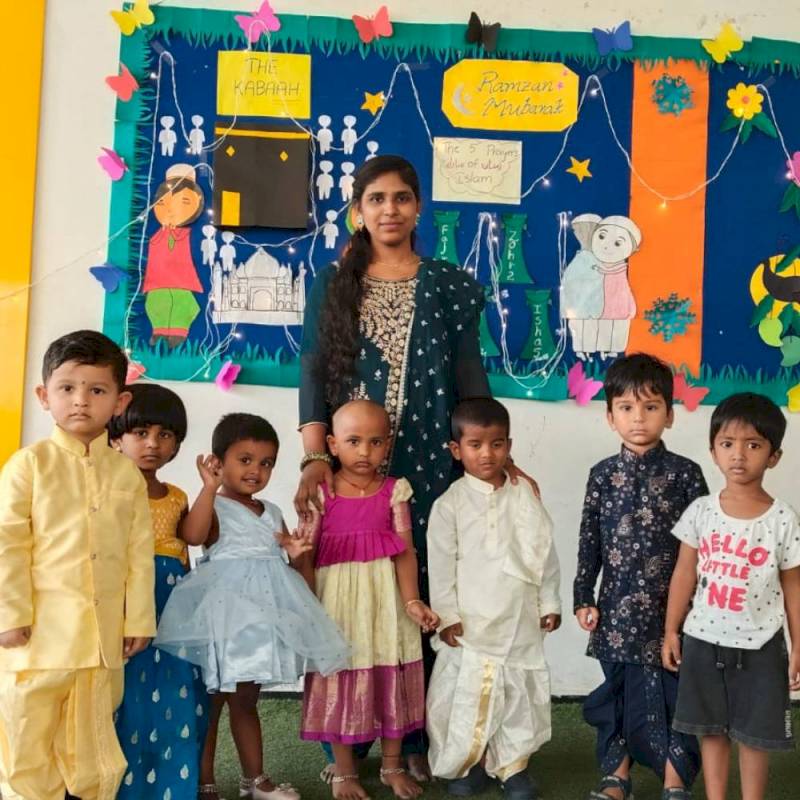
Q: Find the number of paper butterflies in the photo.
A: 14